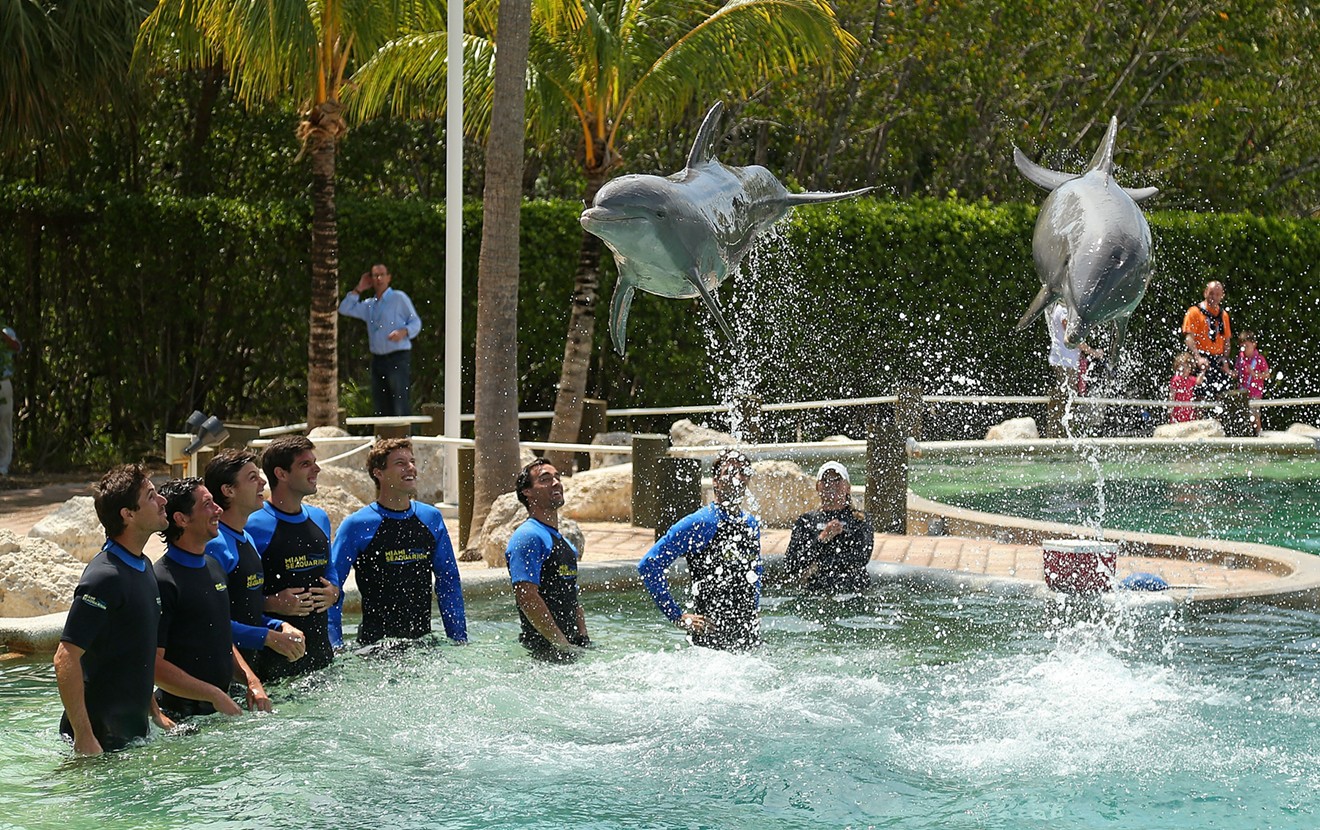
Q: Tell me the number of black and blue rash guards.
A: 7